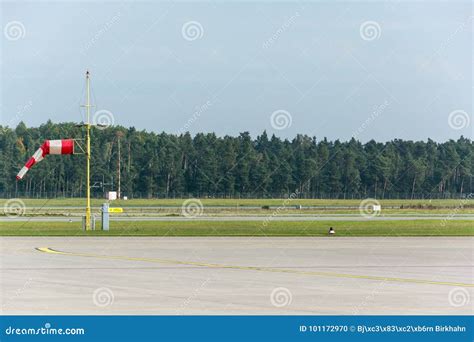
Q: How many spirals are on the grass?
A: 3